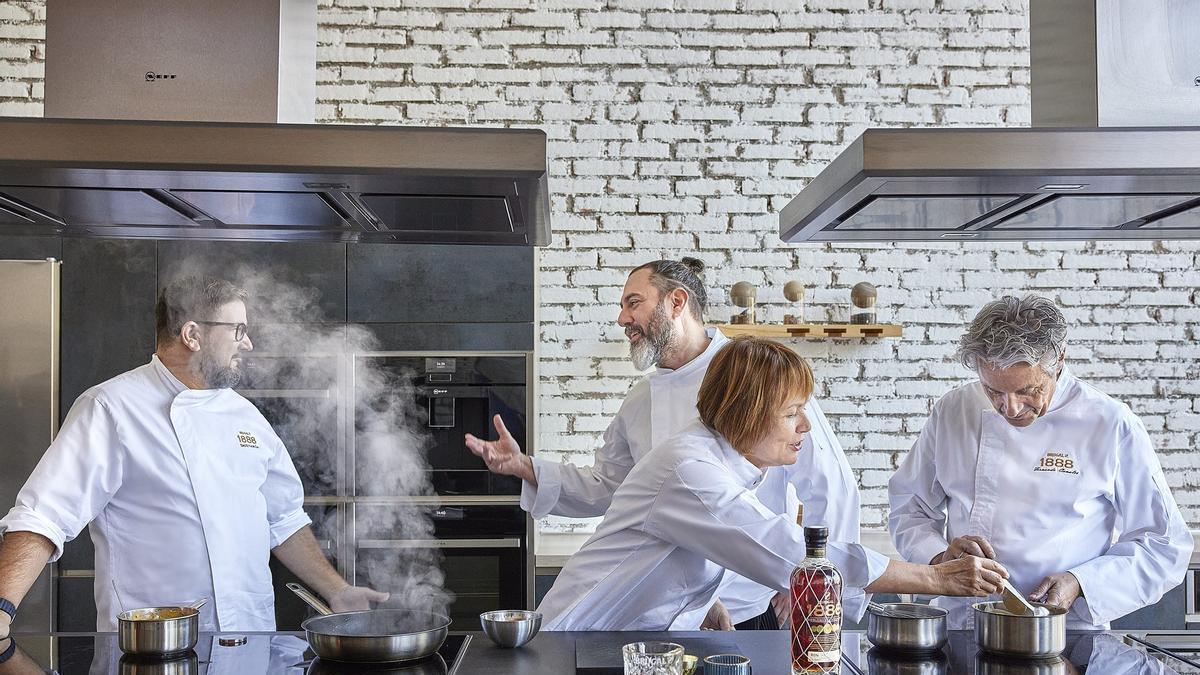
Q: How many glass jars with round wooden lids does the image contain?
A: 3